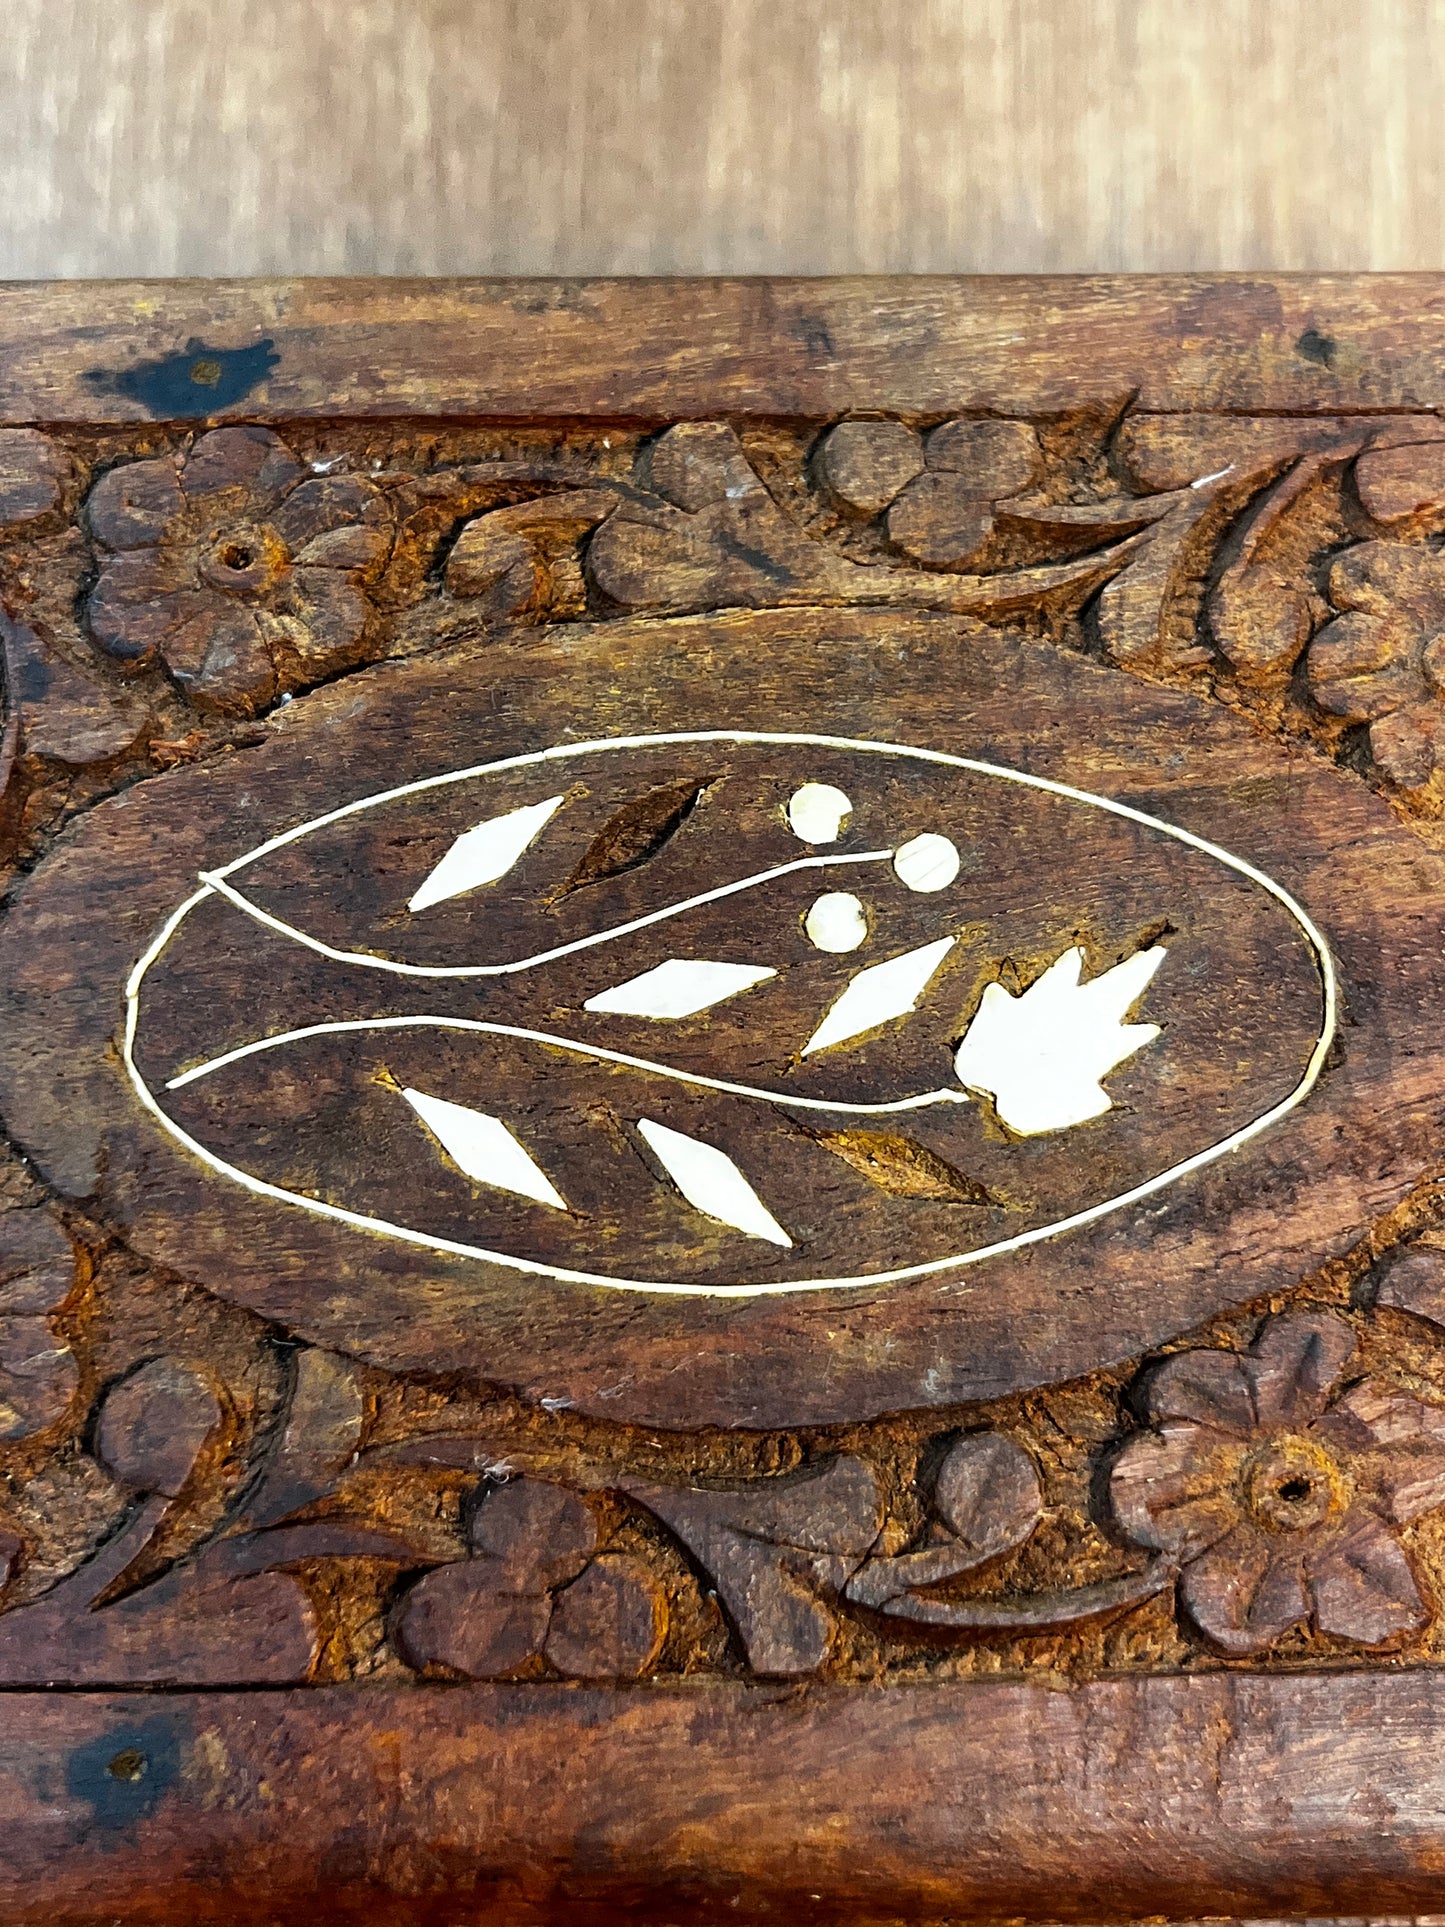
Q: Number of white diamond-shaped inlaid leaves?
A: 5